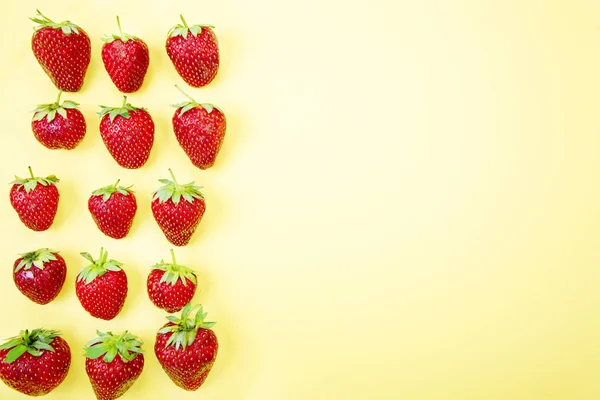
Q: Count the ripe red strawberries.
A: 15